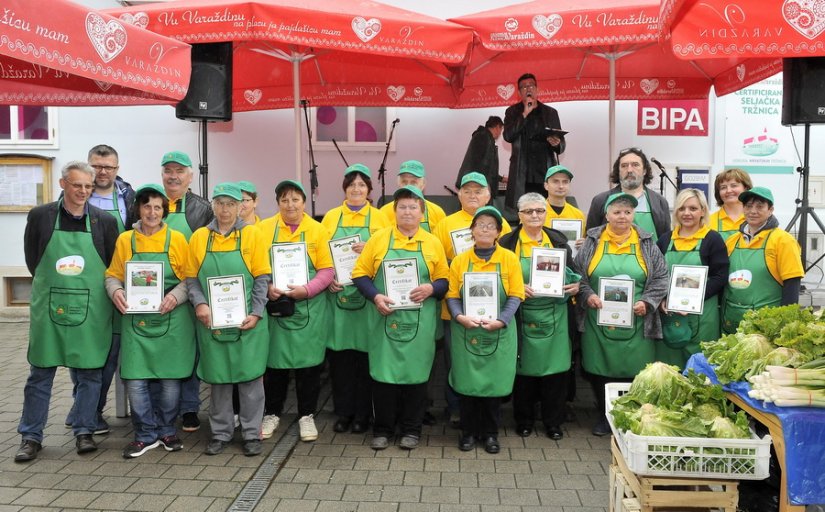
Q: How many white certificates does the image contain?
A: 11